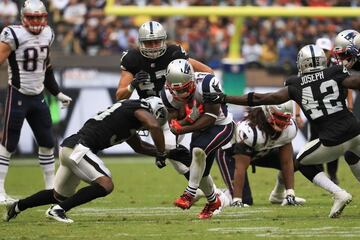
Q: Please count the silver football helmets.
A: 7